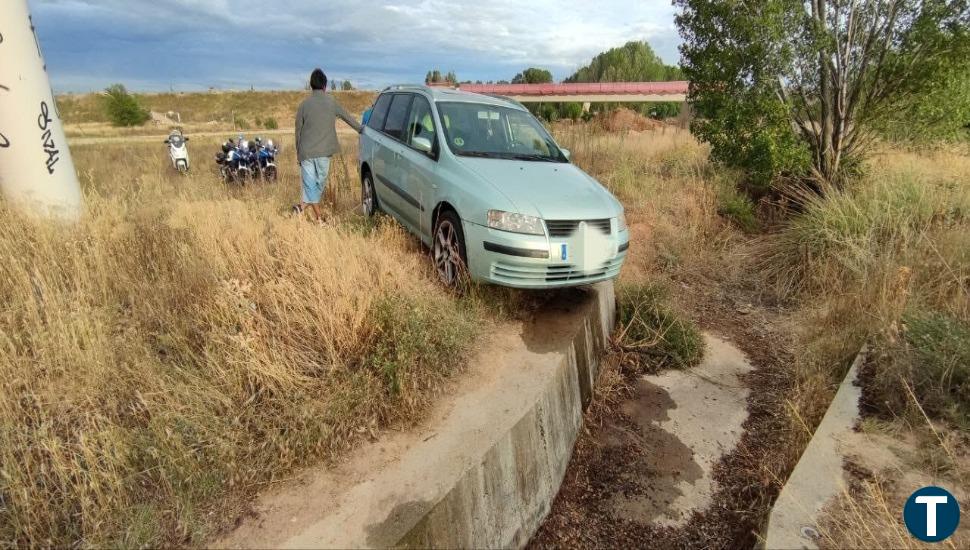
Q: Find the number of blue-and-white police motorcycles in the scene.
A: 2